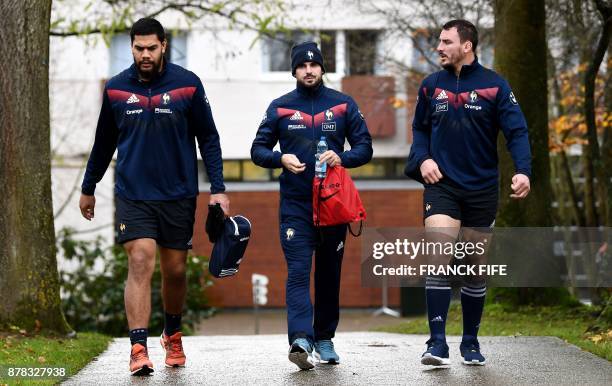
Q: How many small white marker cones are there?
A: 0